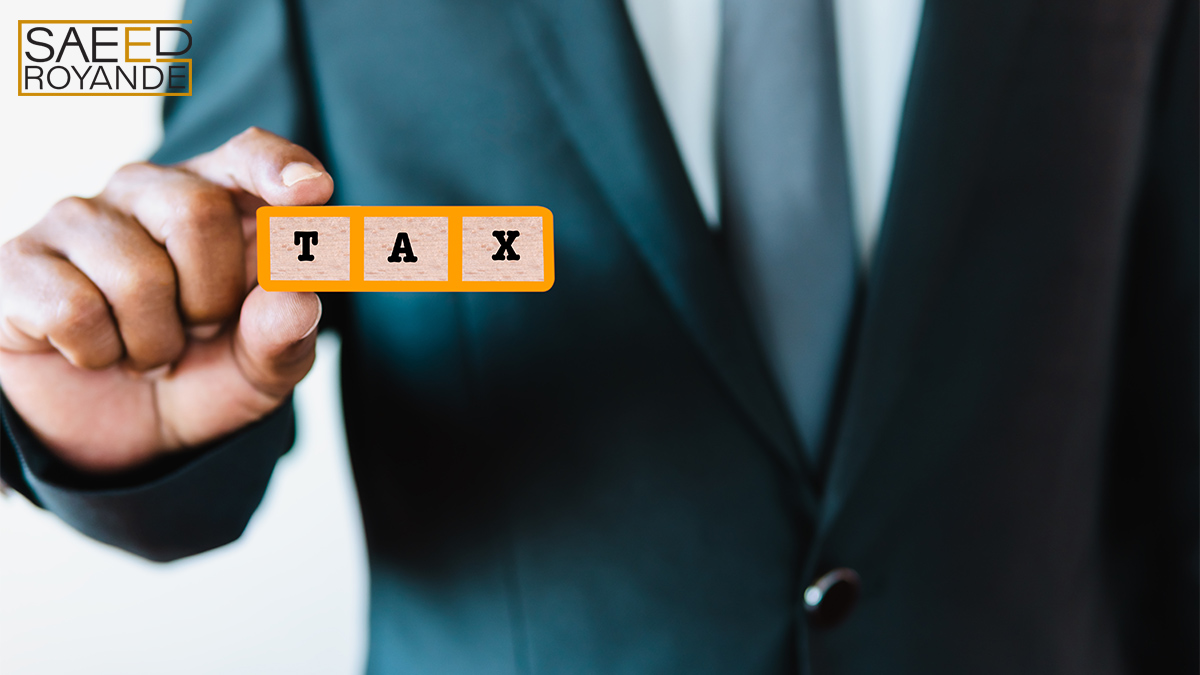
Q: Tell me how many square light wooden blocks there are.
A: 3